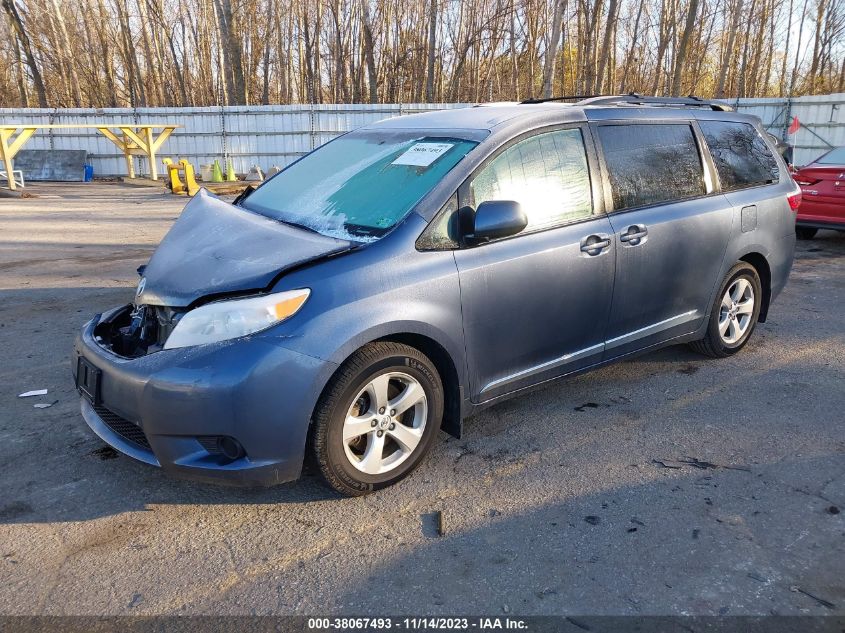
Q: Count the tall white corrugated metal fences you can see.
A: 1